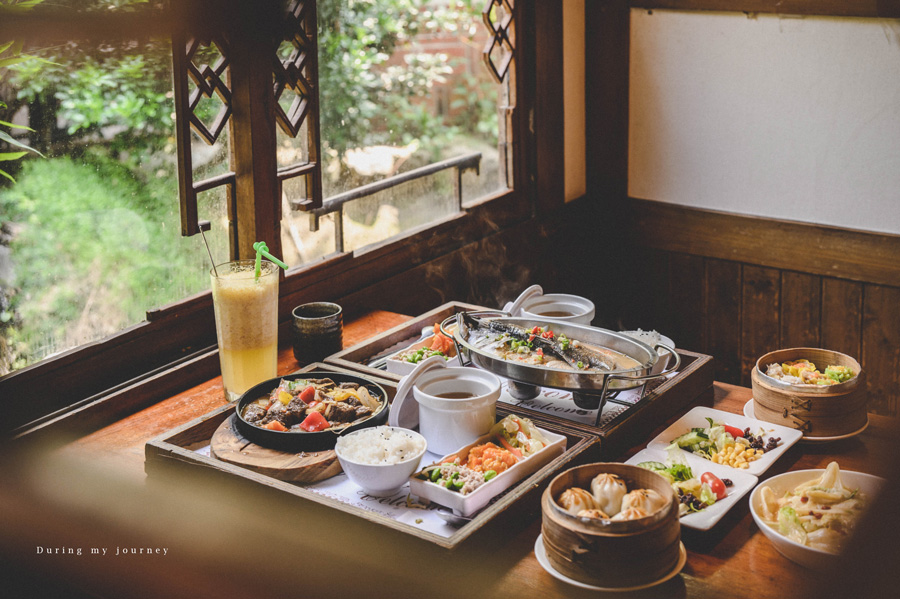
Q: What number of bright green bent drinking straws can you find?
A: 1